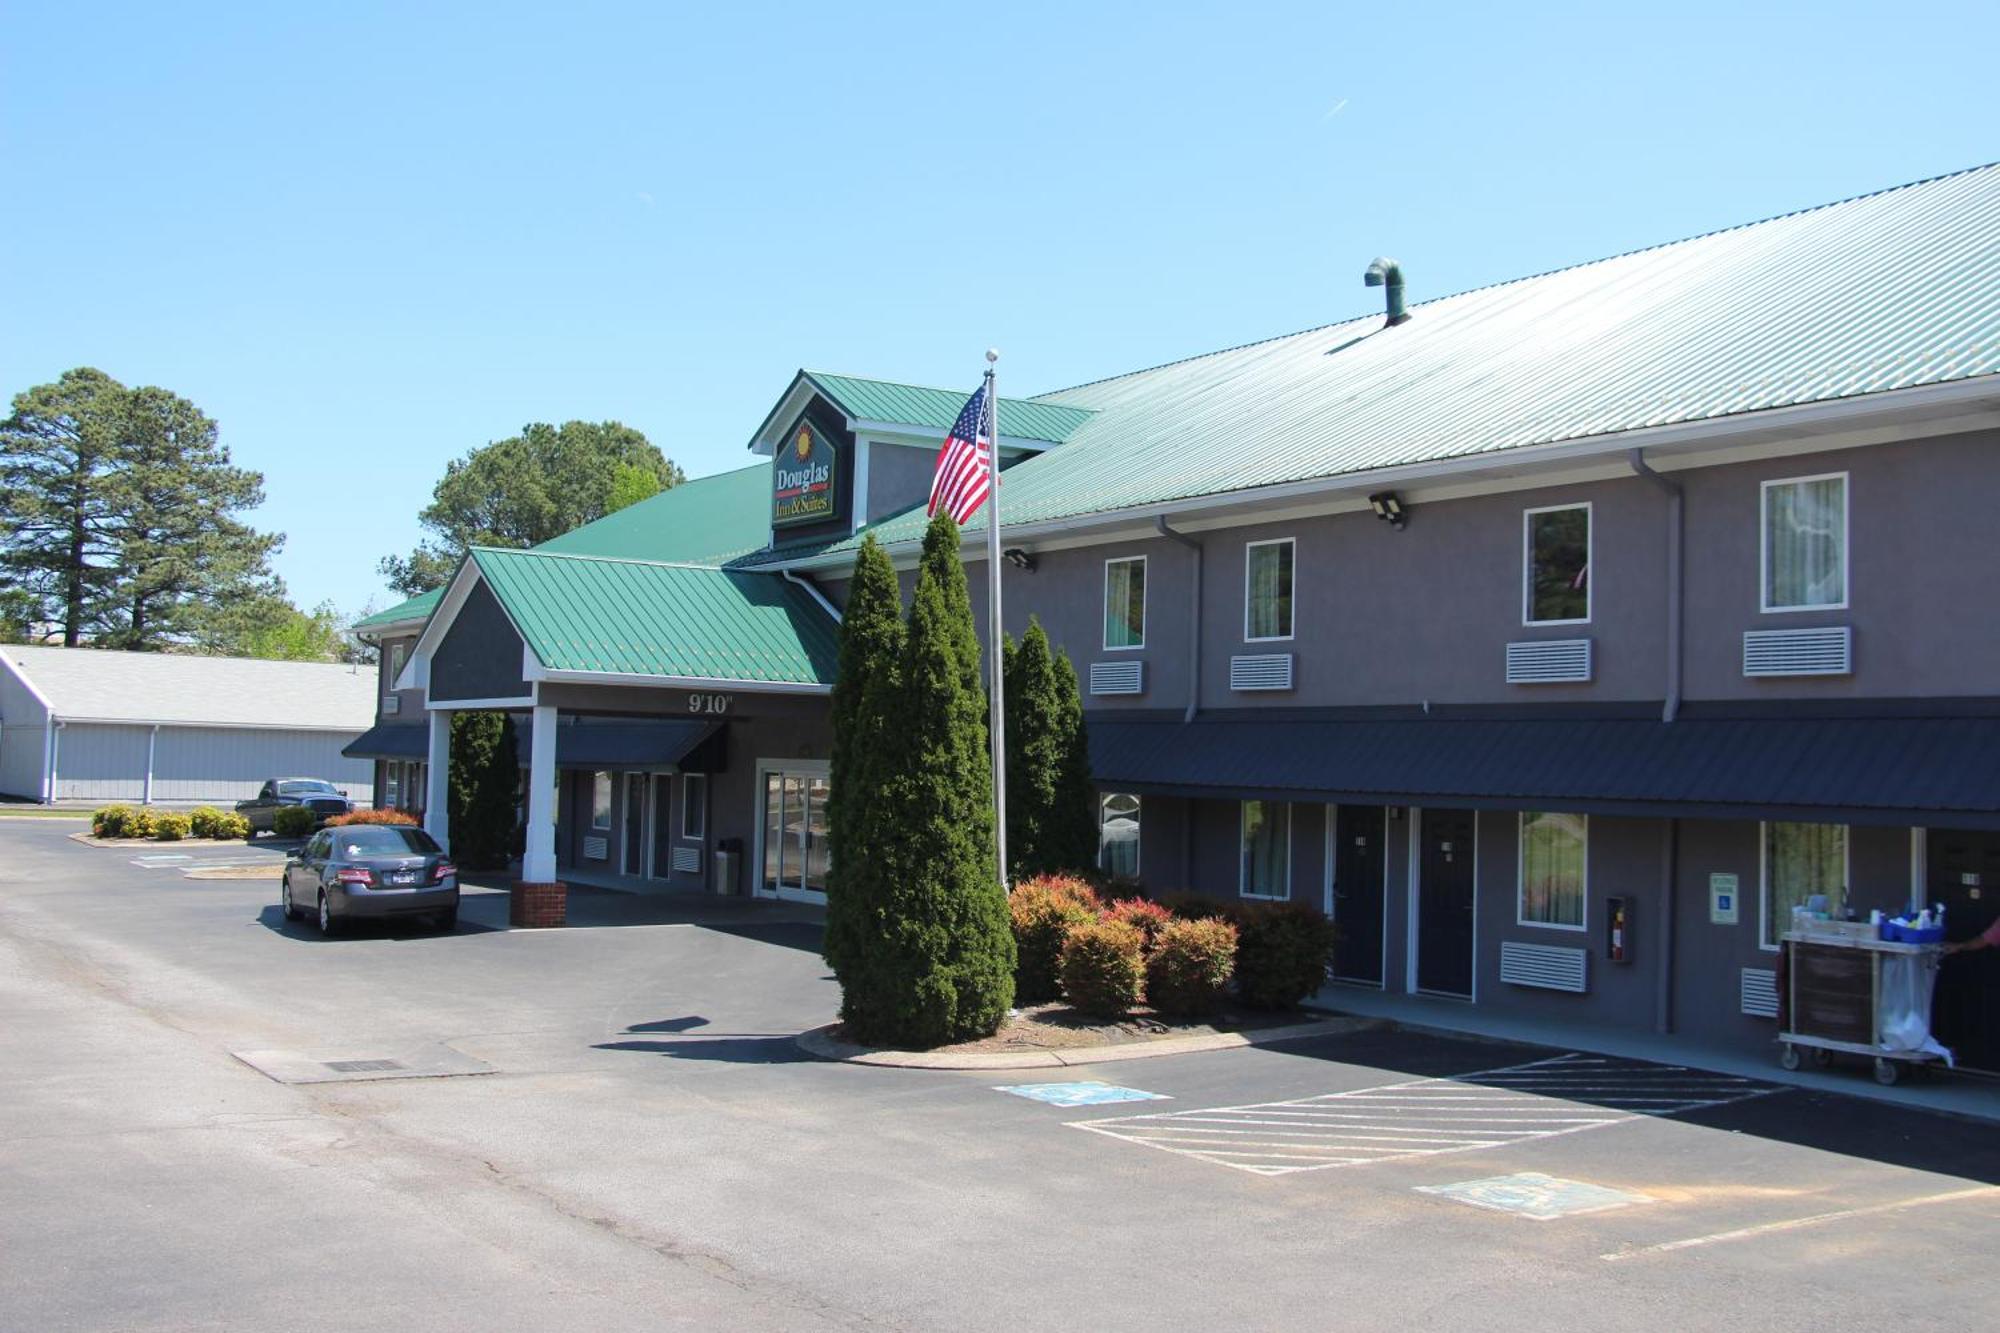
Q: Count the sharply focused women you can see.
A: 0